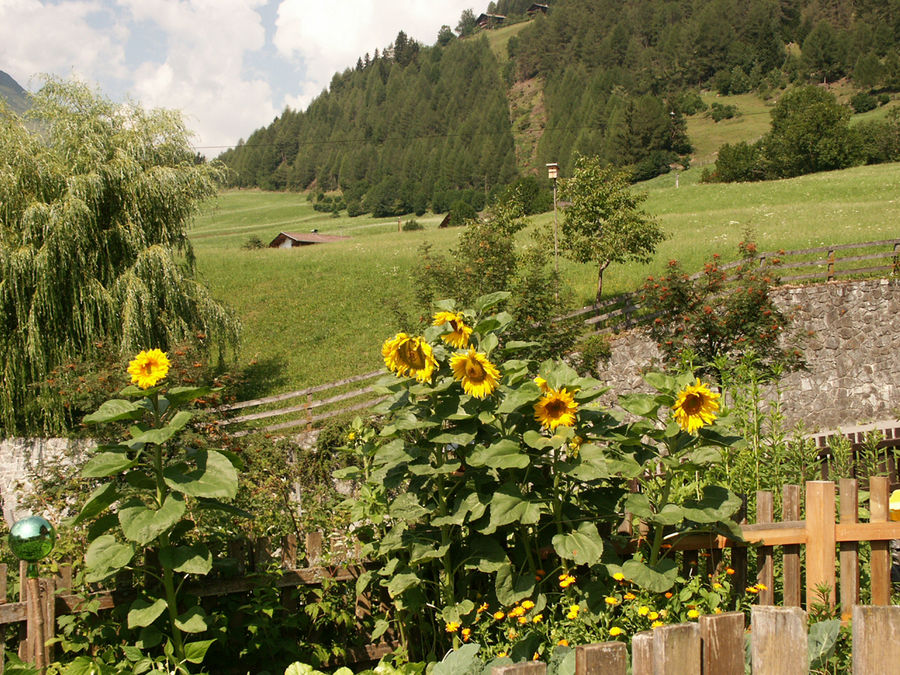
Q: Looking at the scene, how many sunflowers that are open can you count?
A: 6